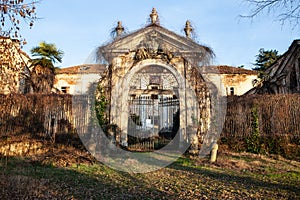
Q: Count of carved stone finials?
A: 3